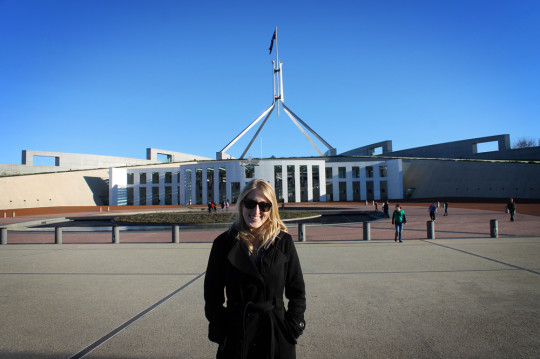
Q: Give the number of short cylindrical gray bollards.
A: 8